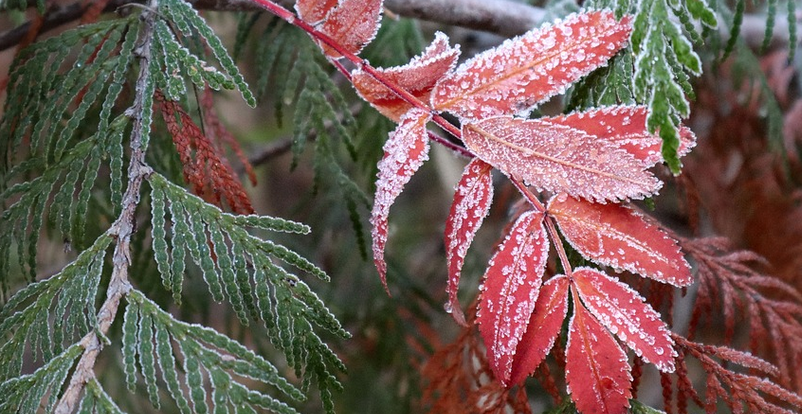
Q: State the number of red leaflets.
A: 13